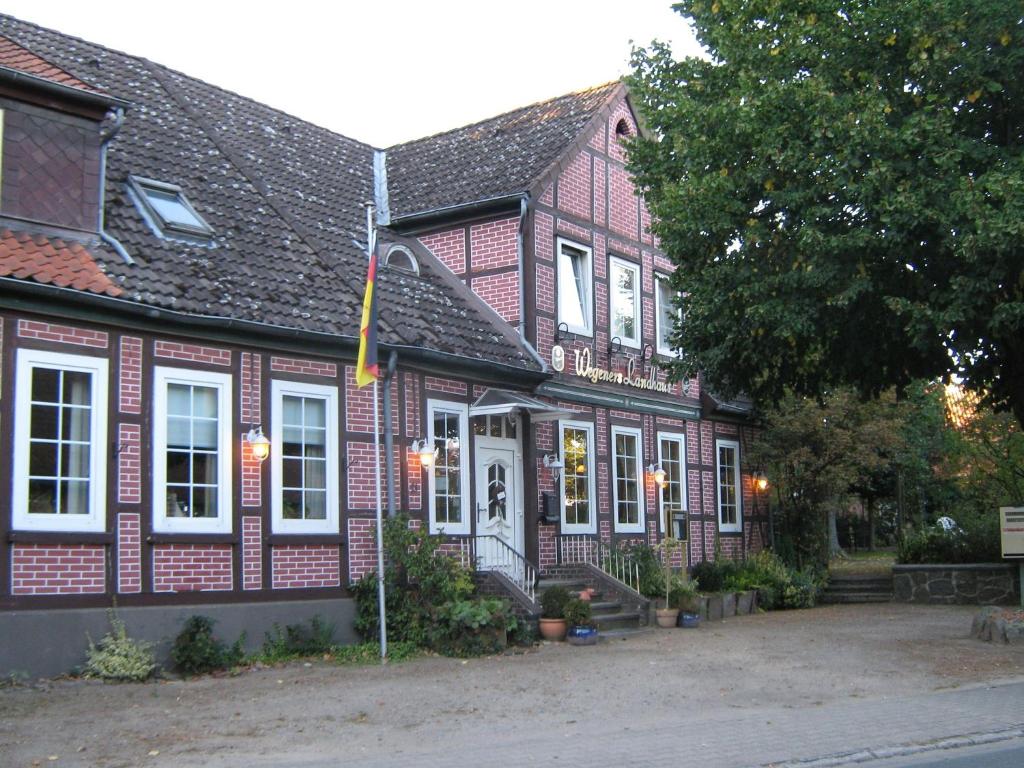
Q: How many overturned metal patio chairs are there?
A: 0